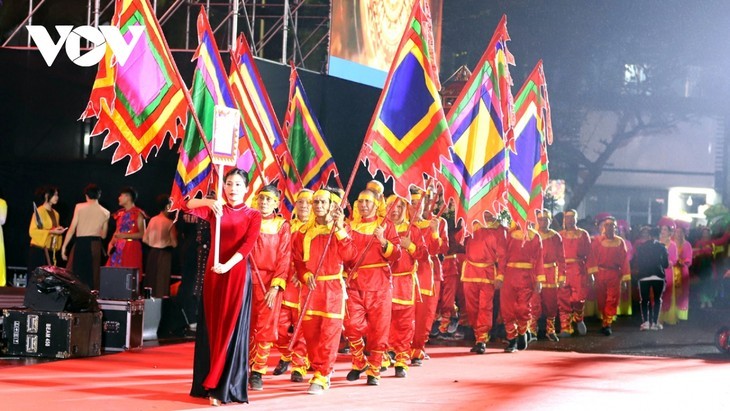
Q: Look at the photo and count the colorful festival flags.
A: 8